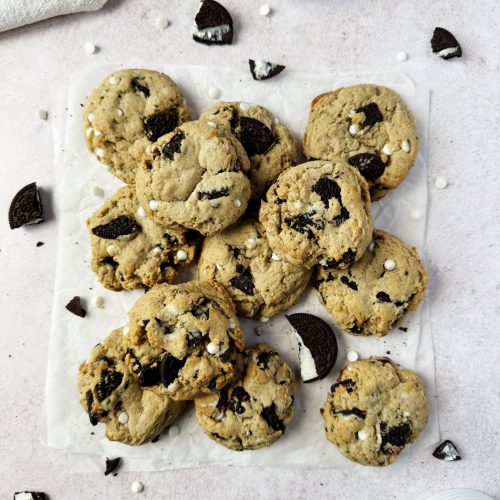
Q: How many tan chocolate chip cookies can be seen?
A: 12